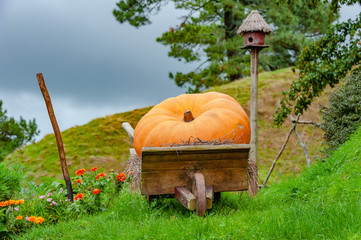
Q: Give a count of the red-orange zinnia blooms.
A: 7